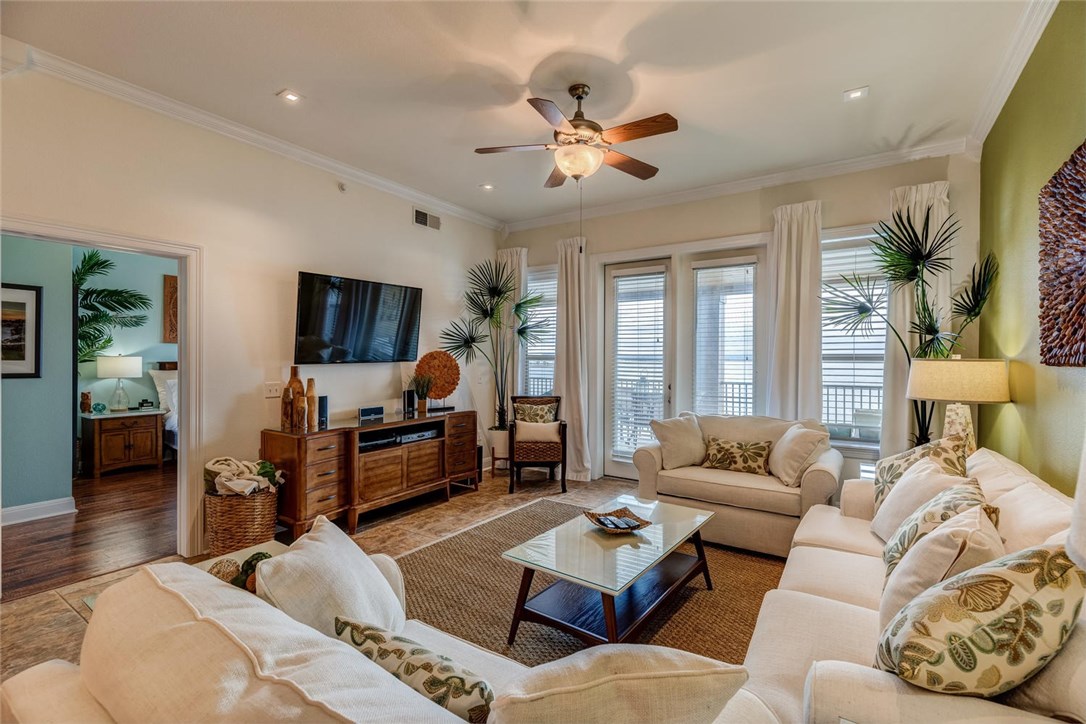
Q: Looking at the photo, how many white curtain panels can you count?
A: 4